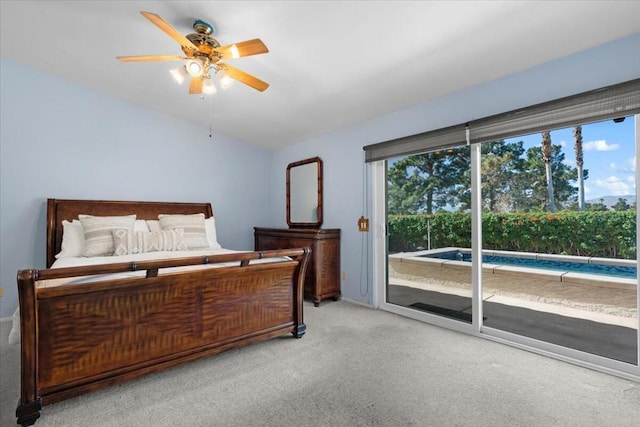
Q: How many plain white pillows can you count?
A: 2